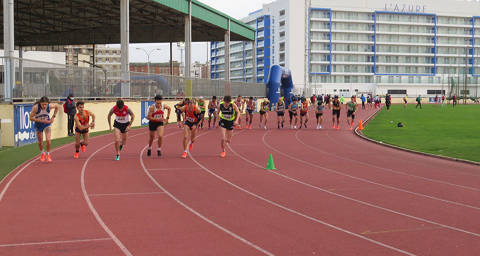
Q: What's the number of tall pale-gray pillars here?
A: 5